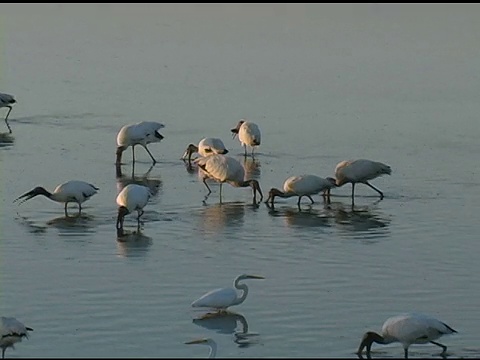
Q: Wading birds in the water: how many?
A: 13